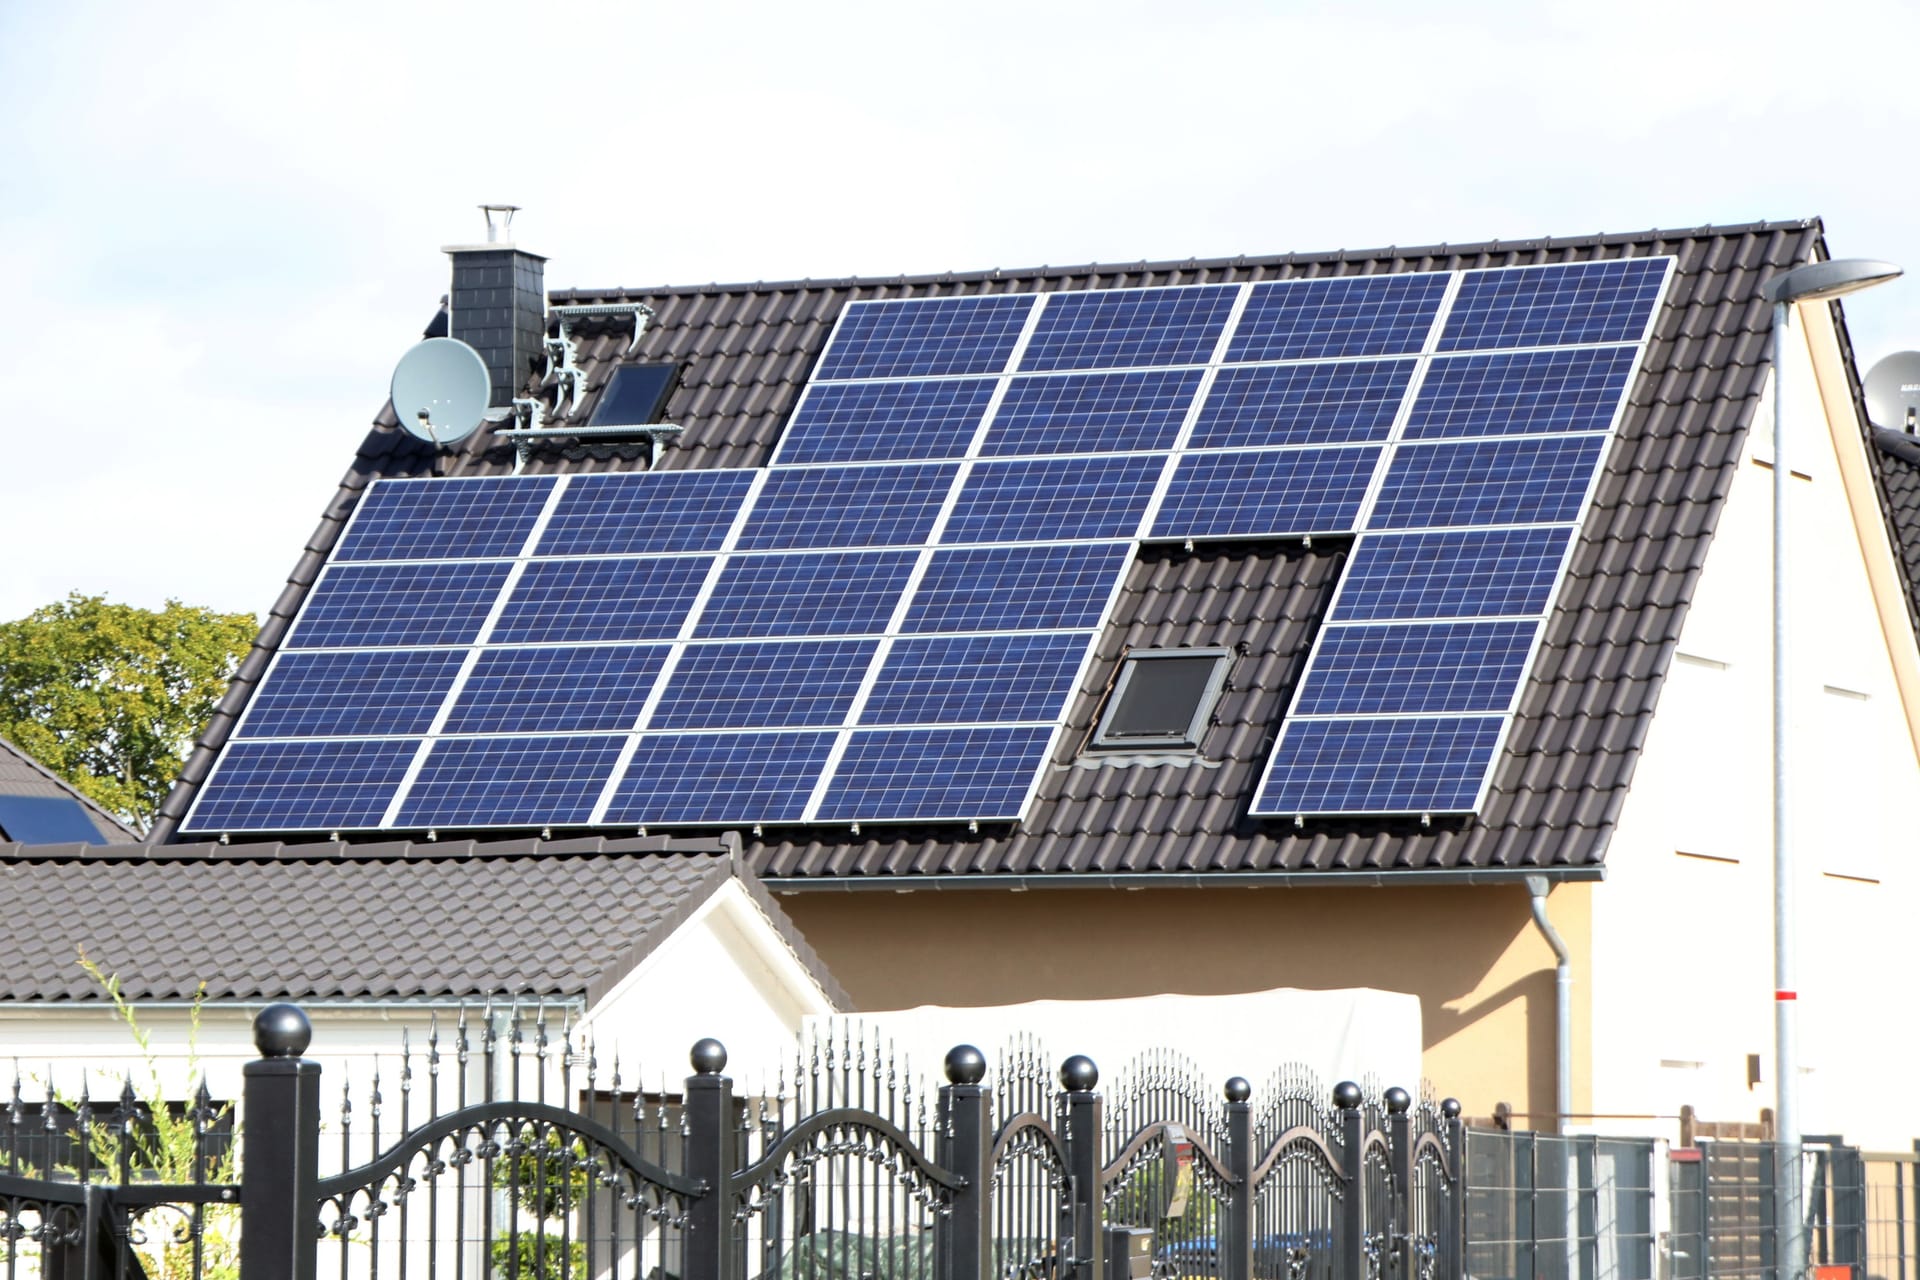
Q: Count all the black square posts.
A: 8